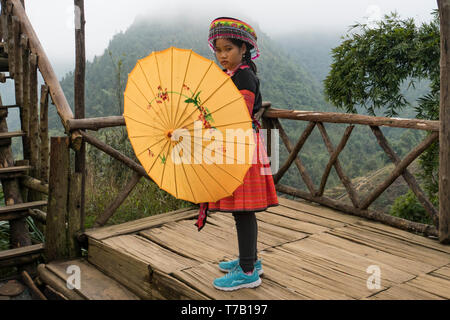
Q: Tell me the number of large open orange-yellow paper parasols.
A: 1